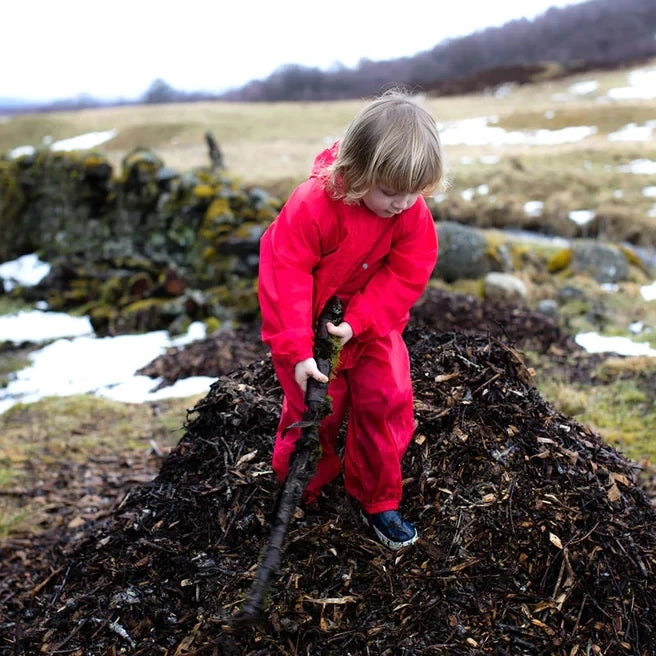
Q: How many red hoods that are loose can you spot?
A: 1